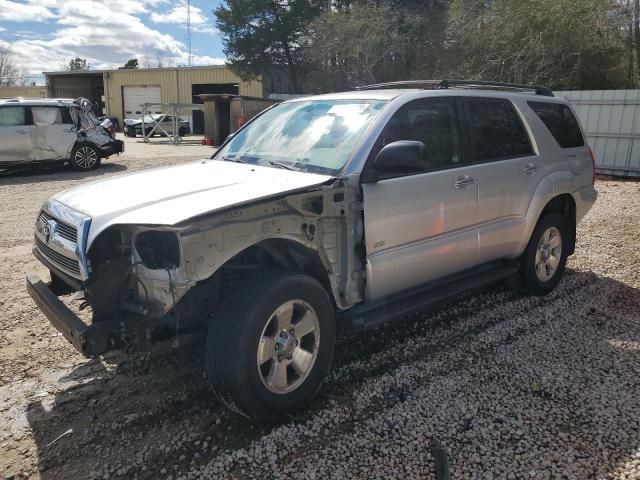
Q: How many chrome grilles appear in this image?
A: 1